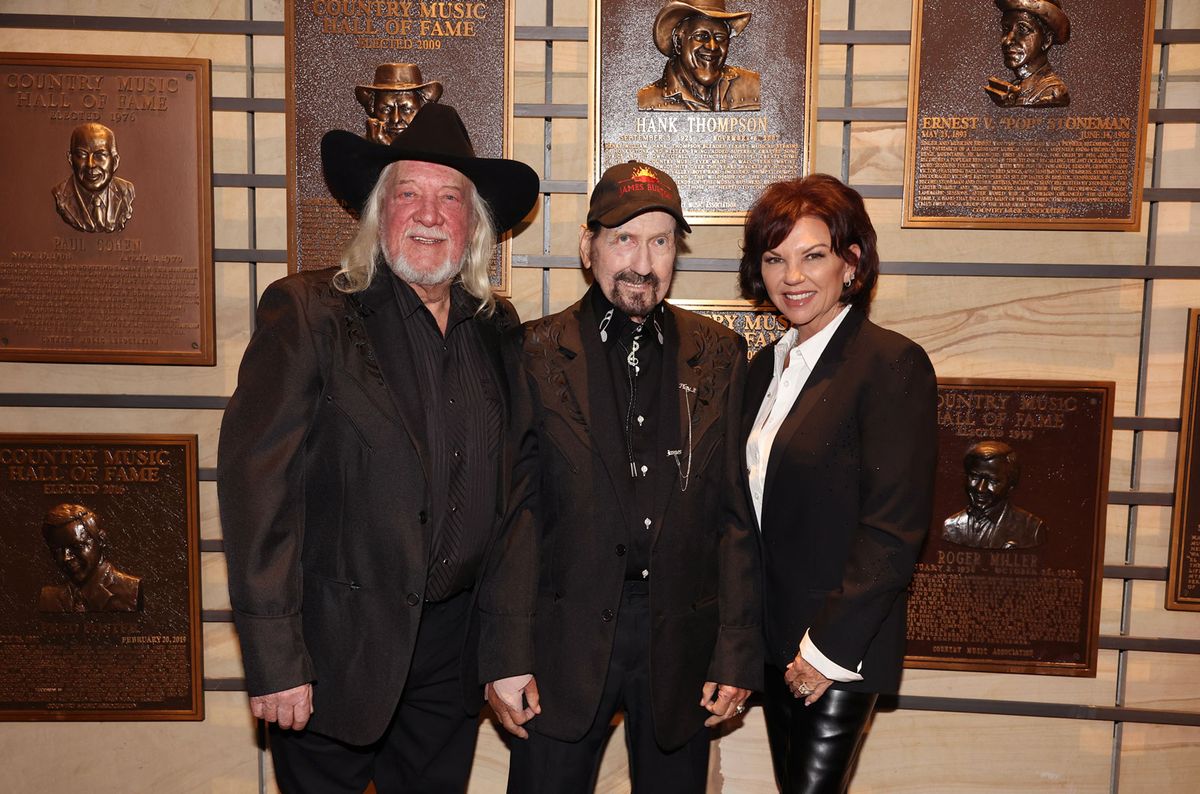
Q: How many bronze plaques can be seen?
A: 8